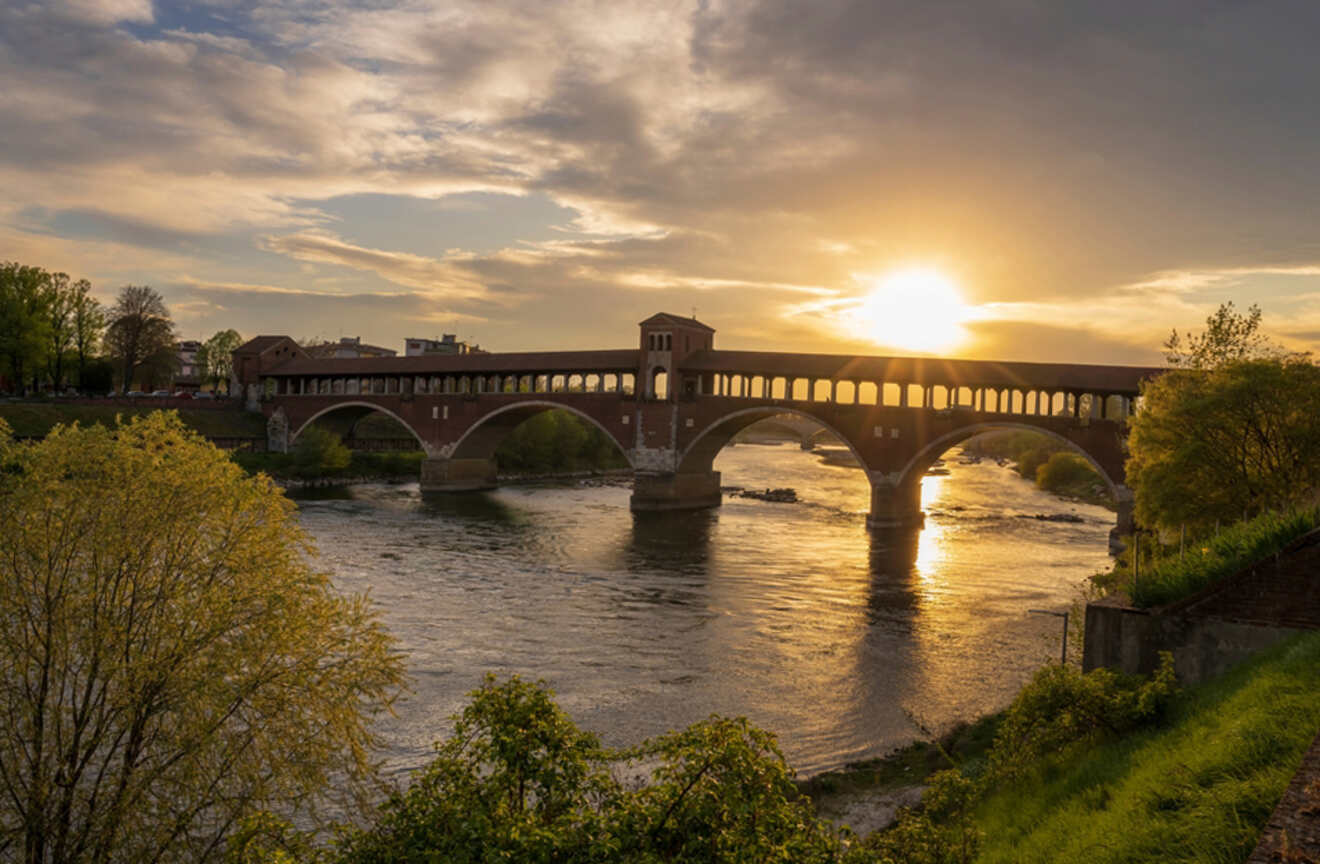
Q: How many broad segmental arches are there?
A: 4